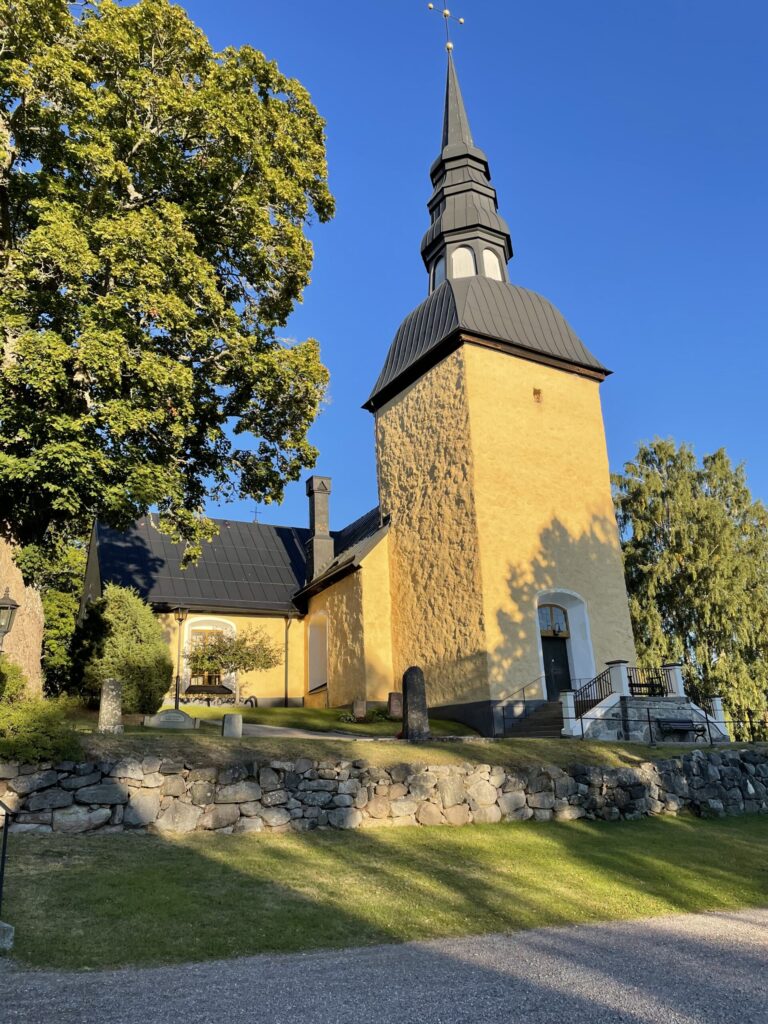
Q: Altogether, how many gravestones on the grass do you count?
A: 6